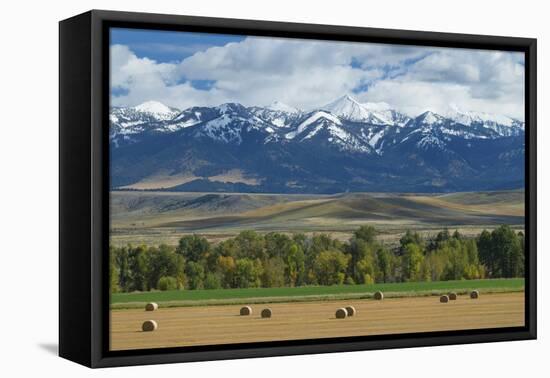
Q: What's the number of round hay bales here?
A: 10